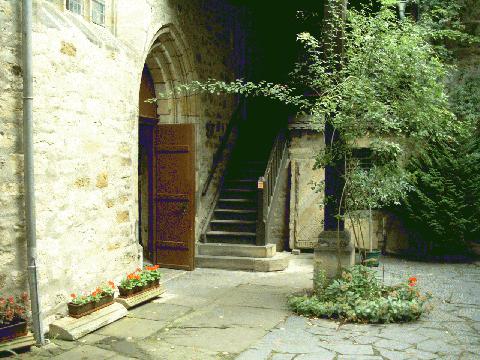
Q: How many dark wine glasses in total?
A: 0